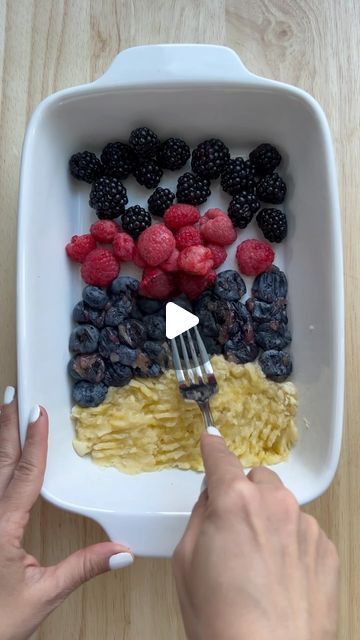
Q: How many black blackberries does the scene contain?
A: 15